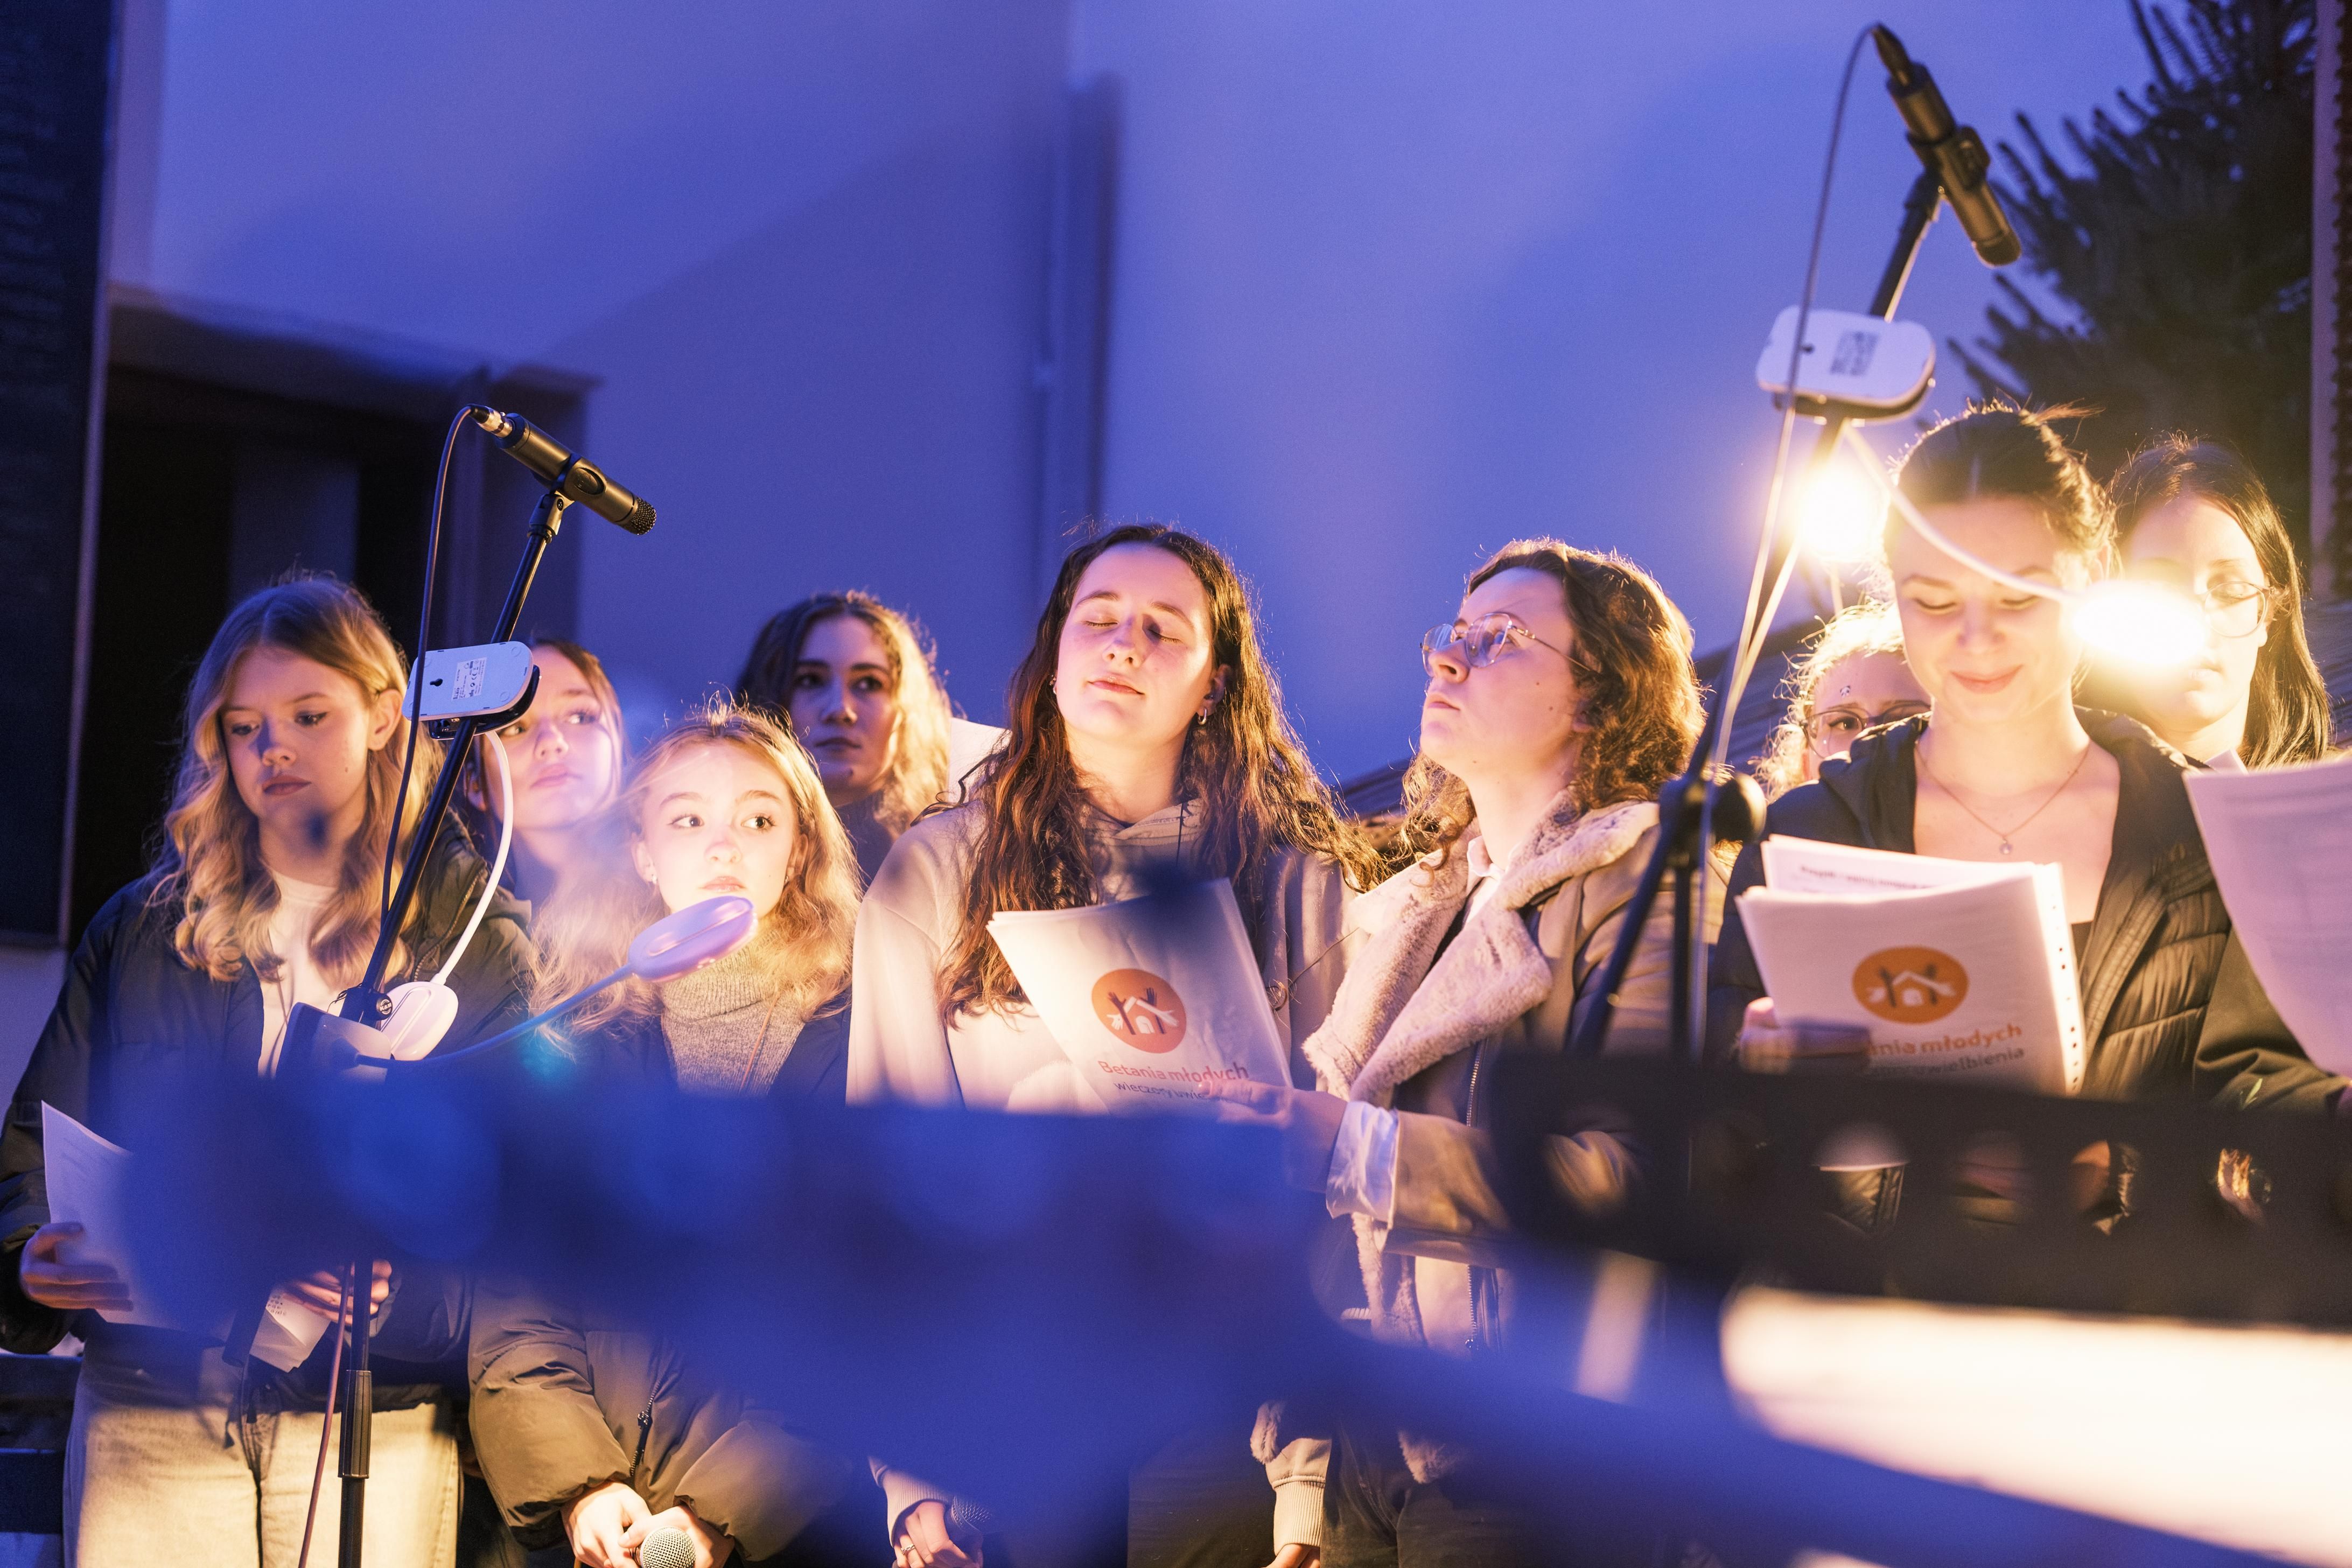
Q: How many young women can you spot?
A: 9